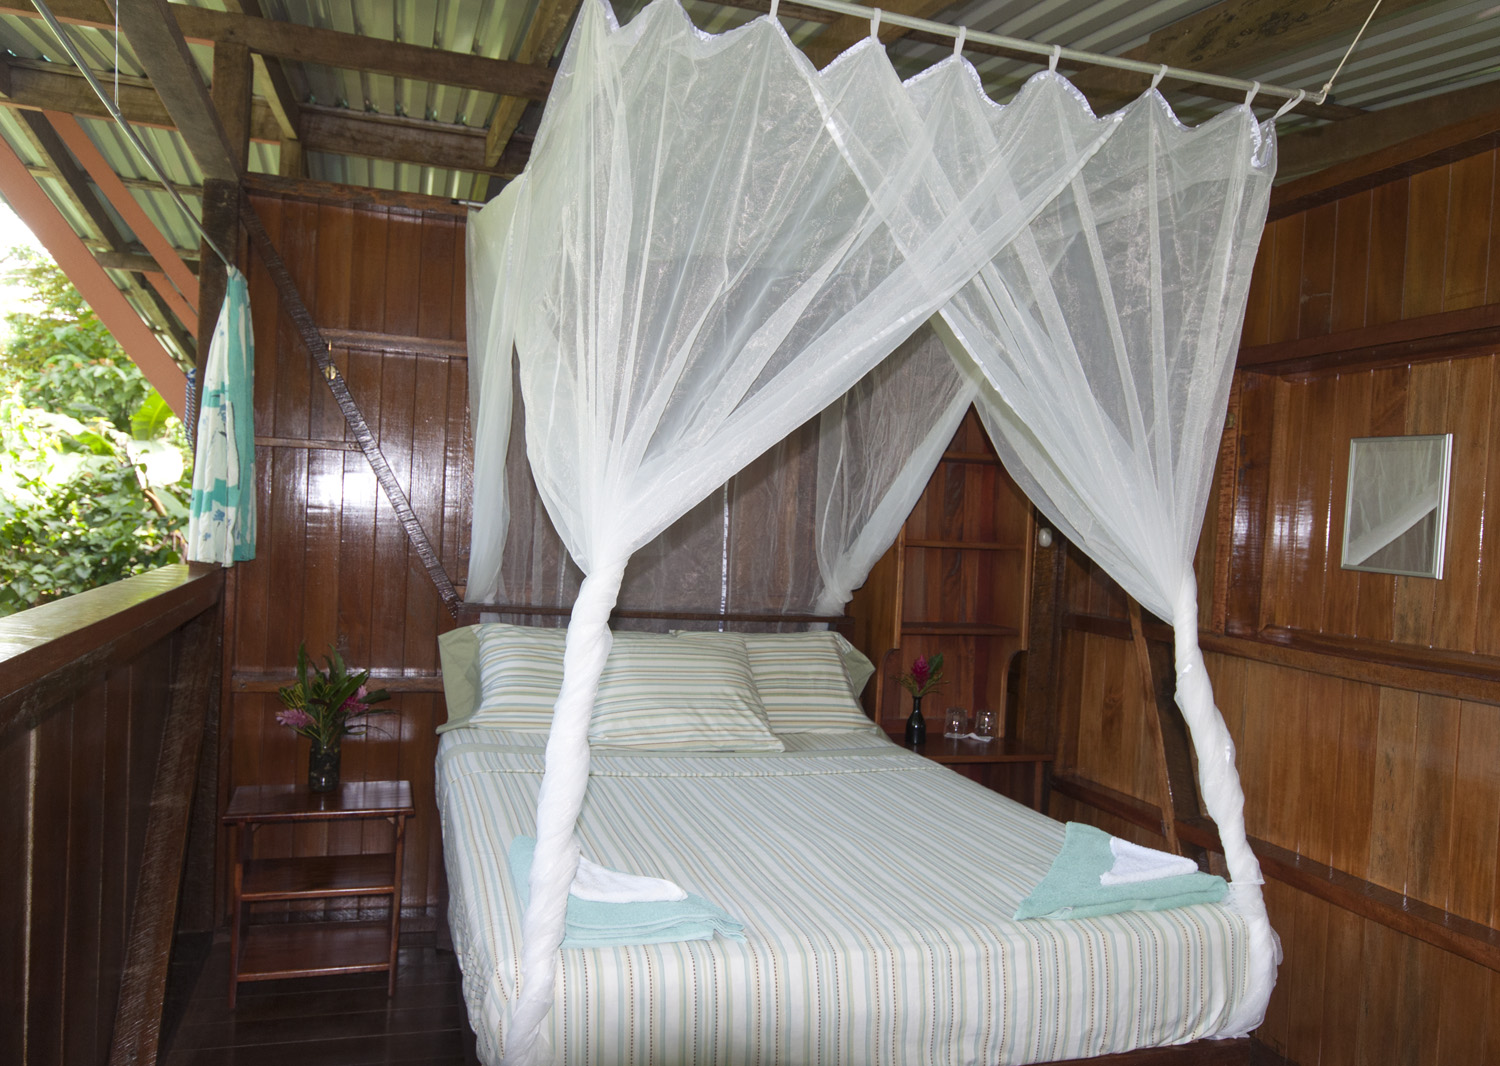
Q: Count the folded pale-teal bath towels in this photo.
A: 2